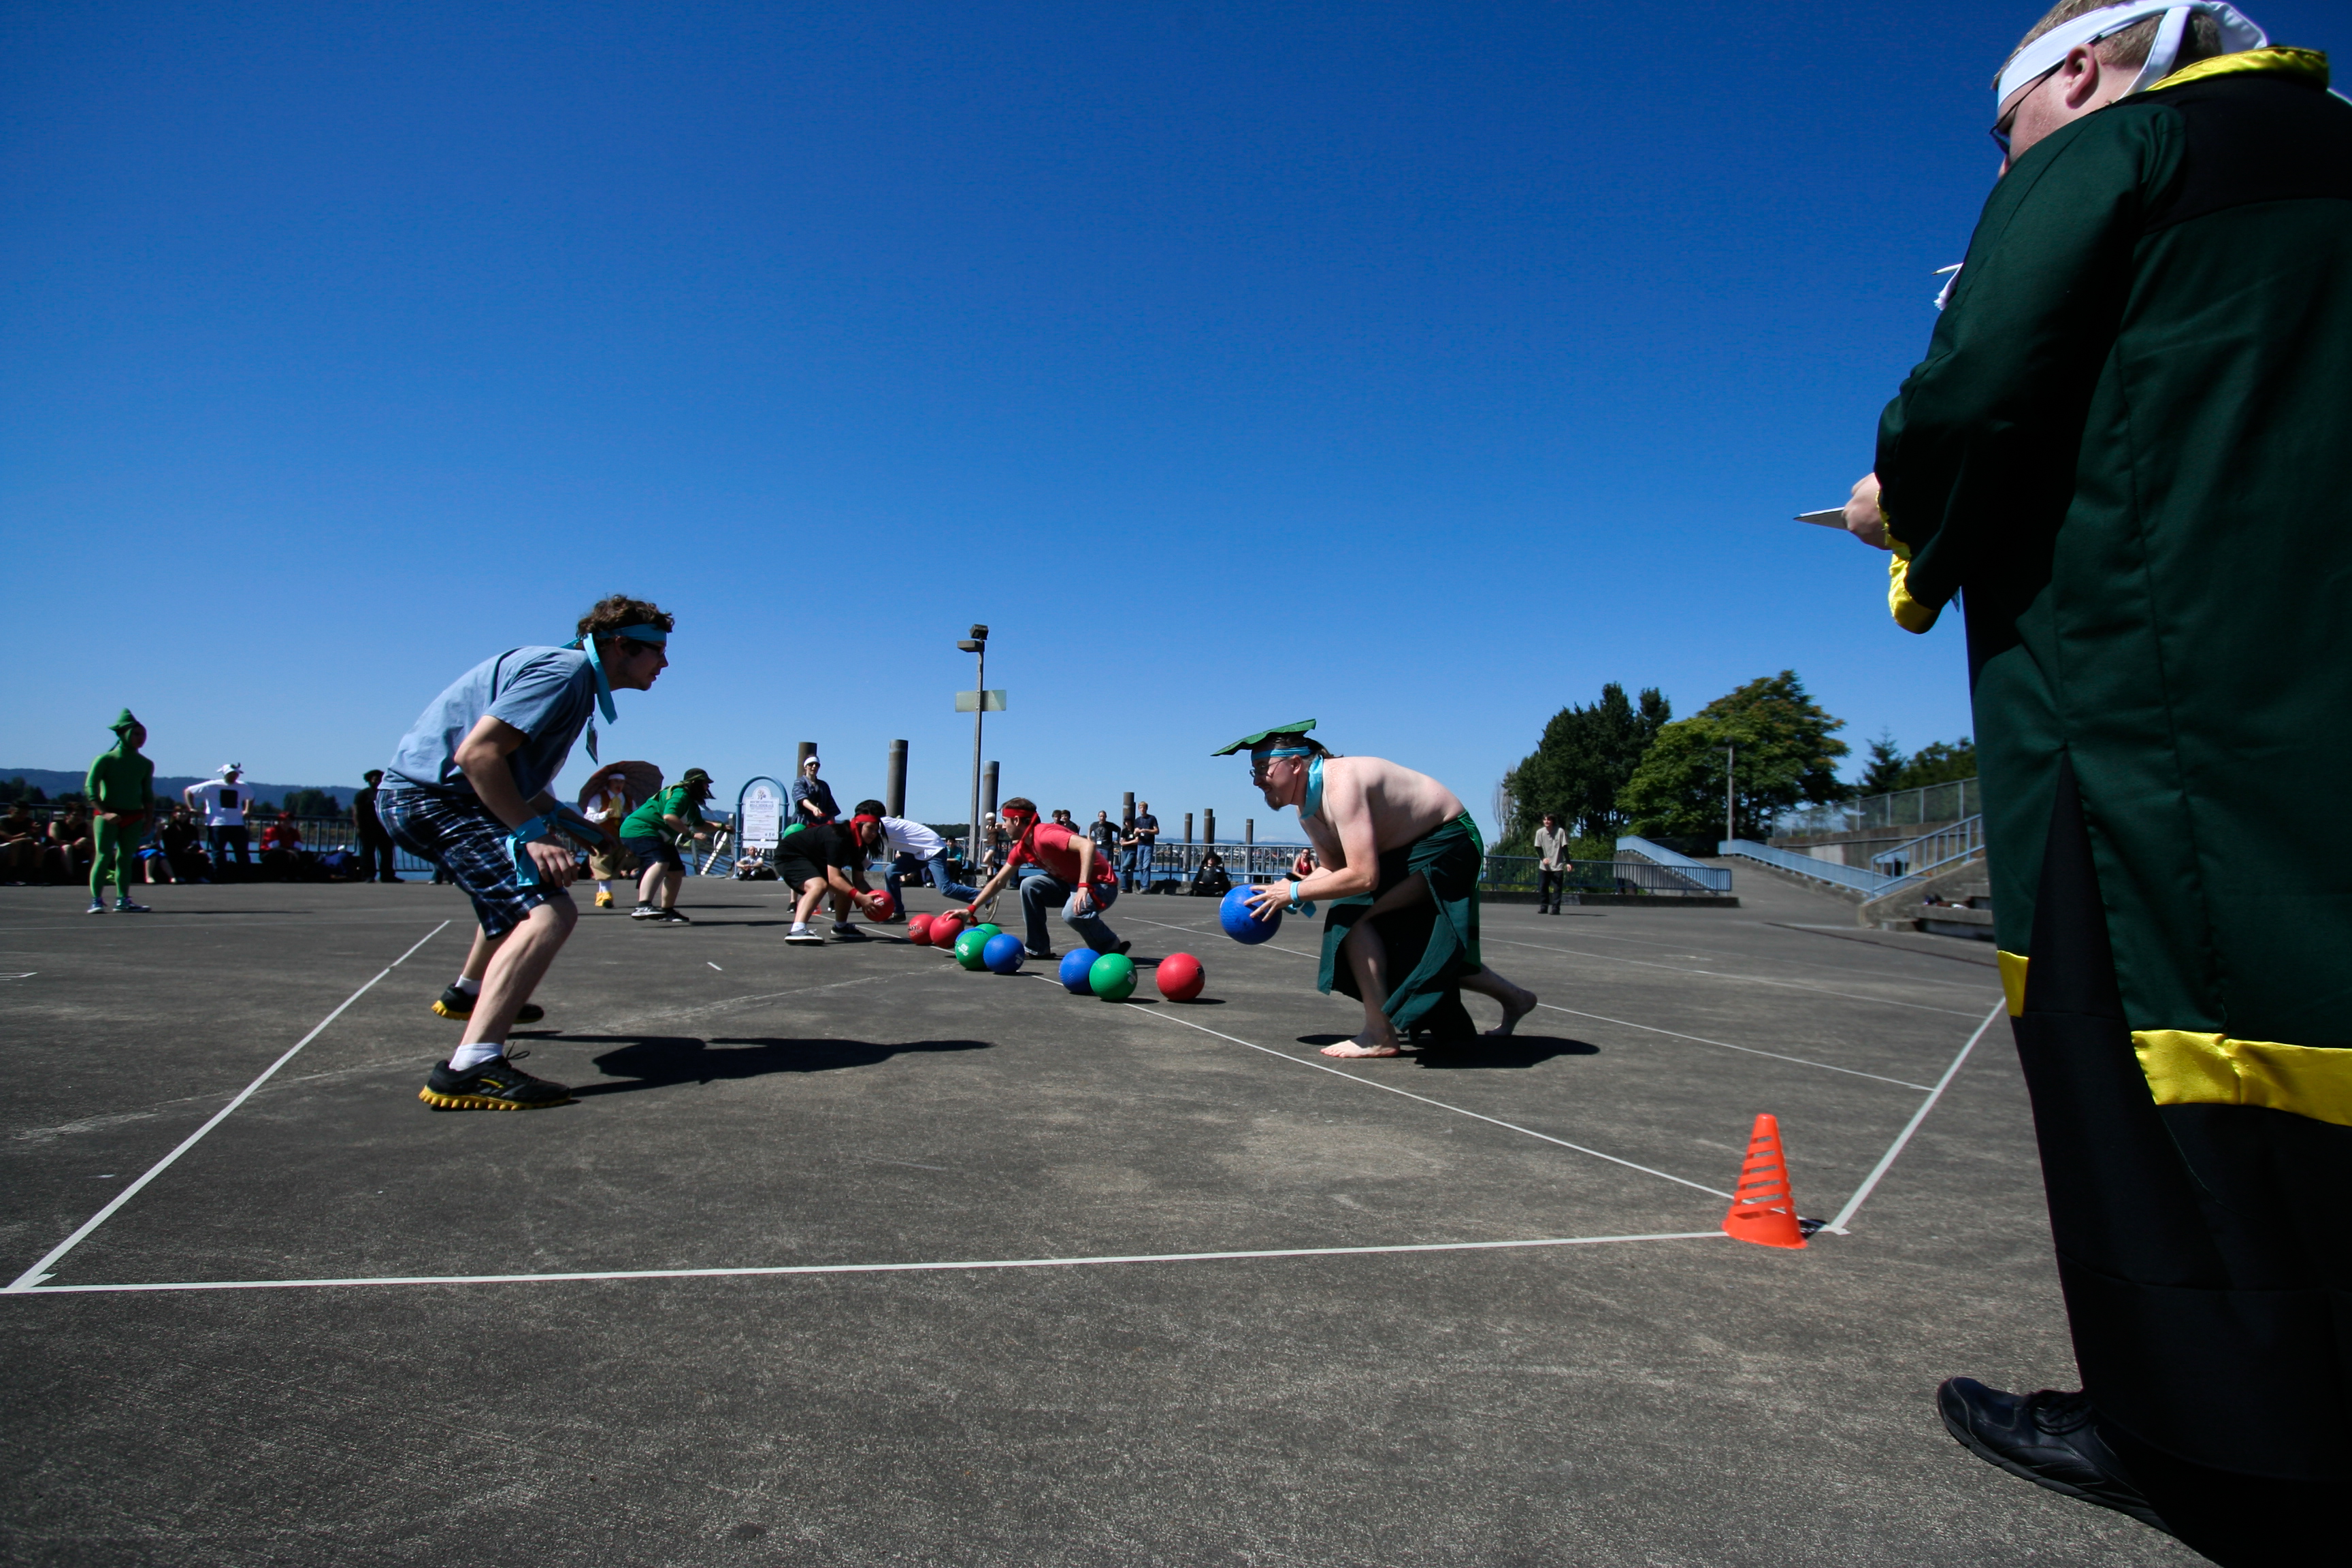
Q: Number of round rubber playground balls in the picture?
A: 12